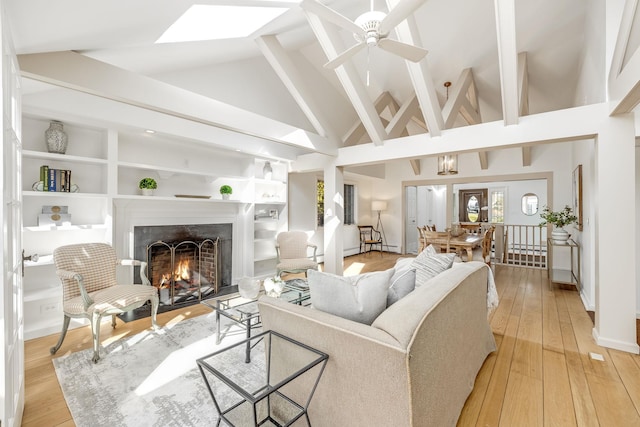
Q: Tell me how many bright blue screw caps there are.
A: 0